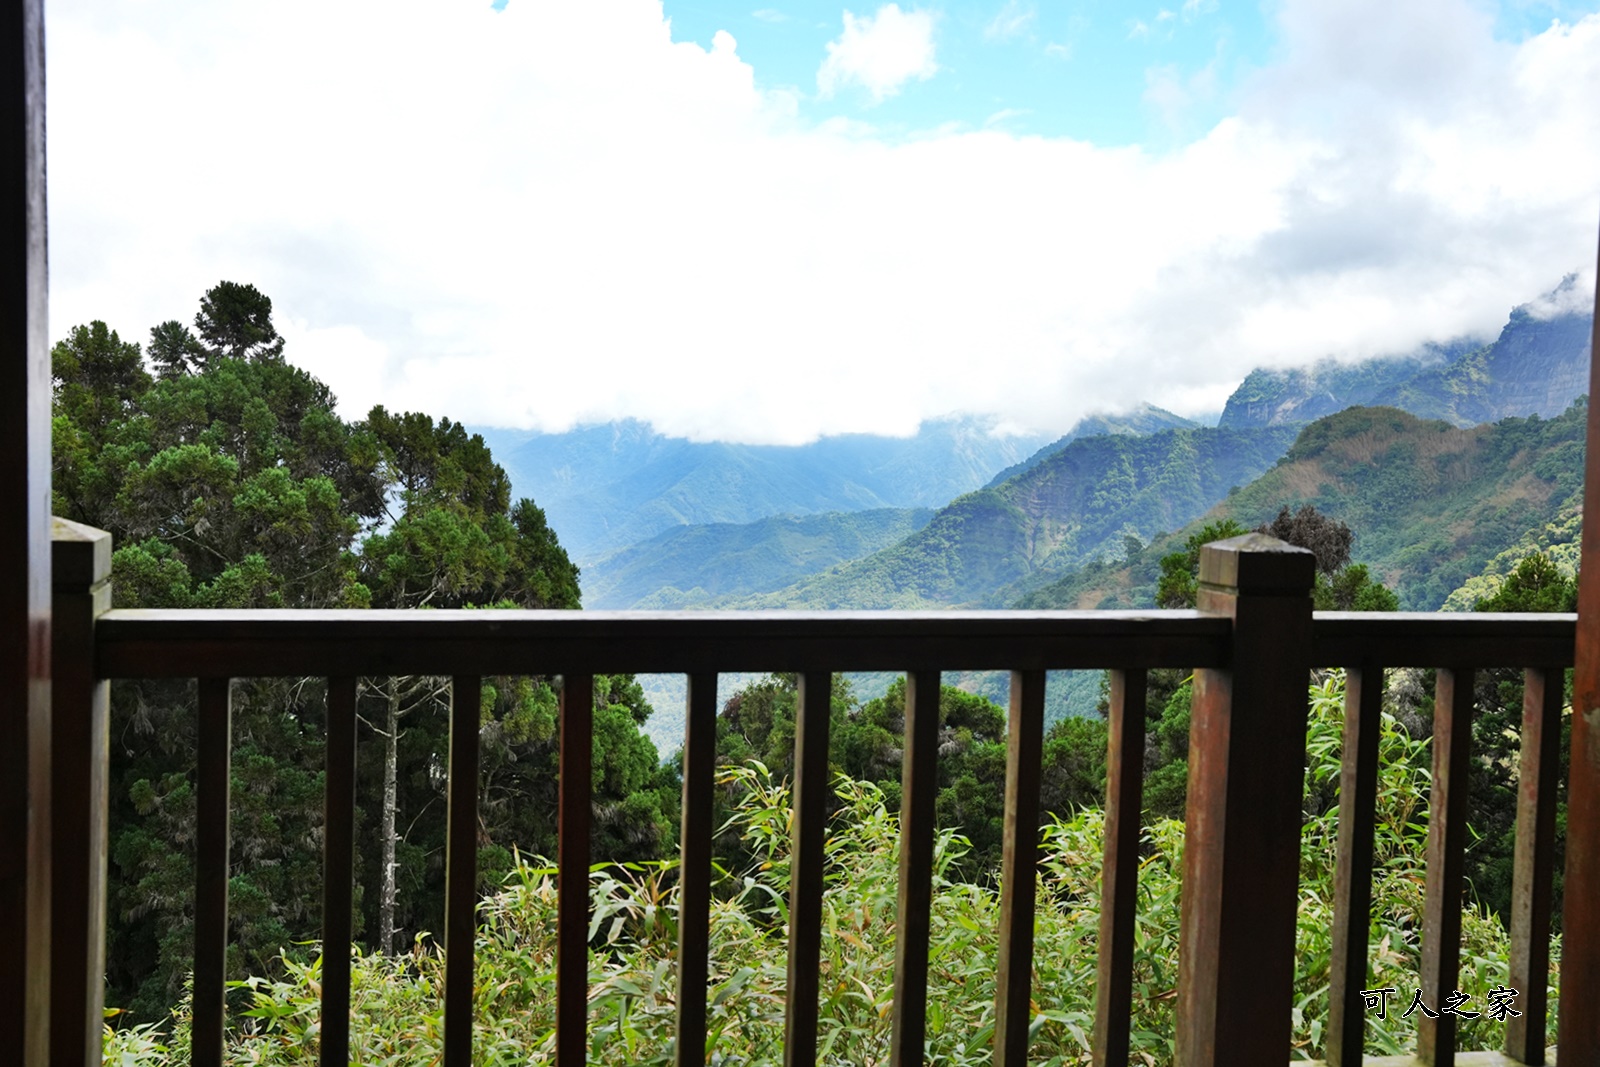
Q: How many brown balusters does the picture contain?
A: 12